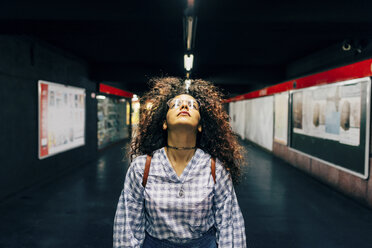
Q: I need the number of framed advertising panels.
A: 2